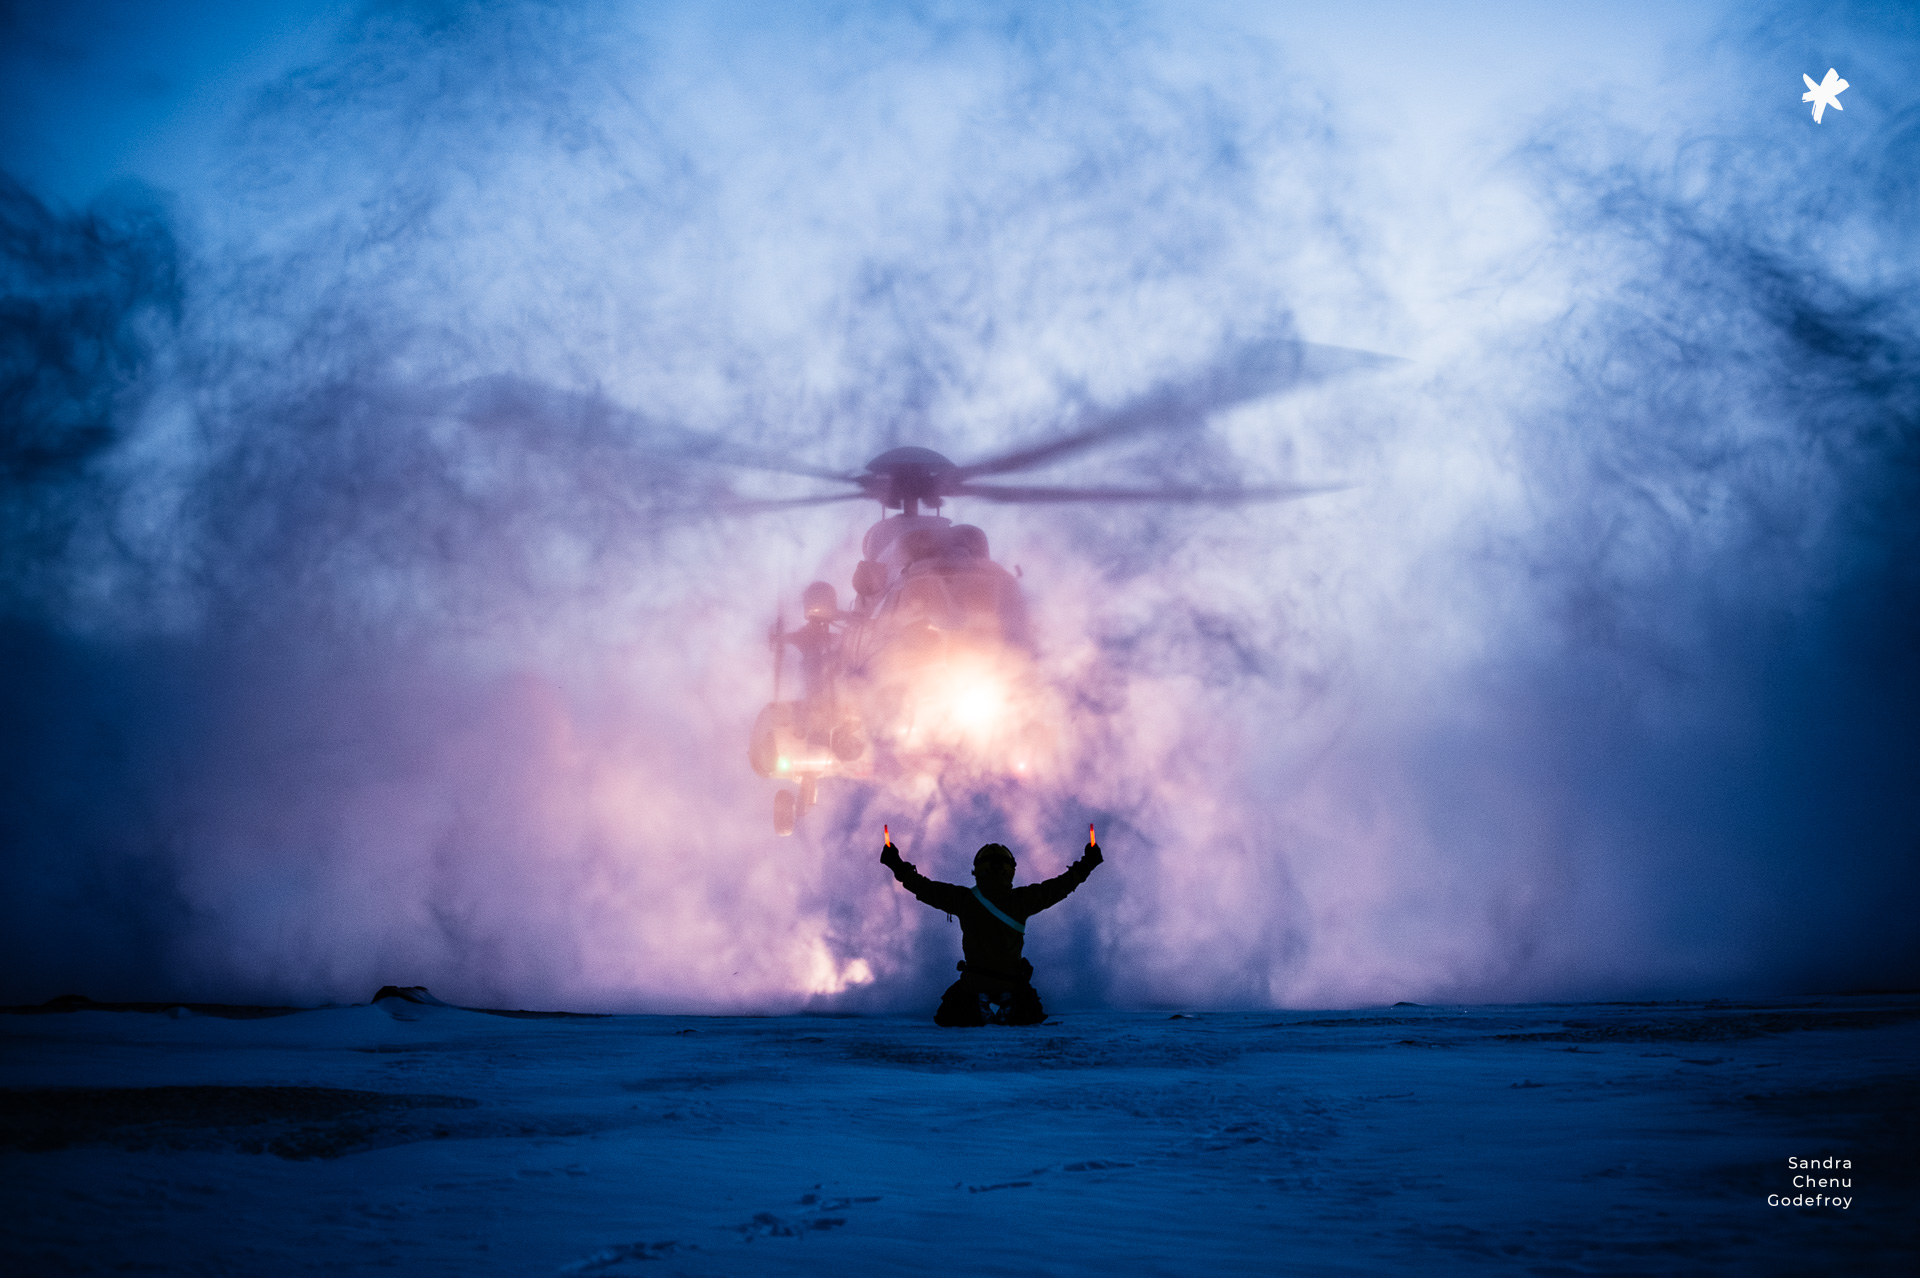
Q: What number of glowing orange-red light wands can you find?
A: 2